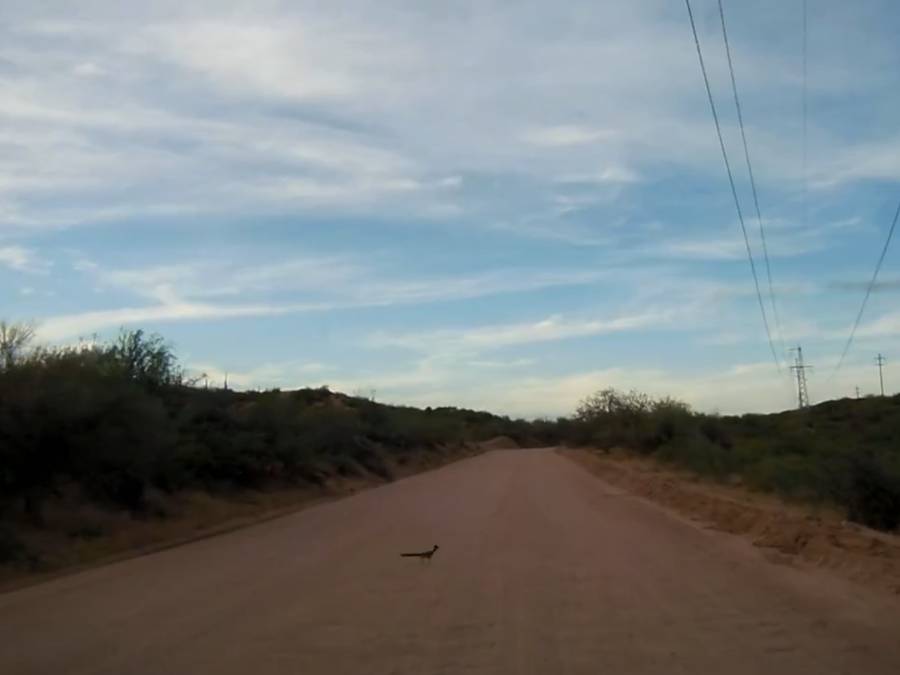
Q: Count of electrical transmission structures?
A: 3